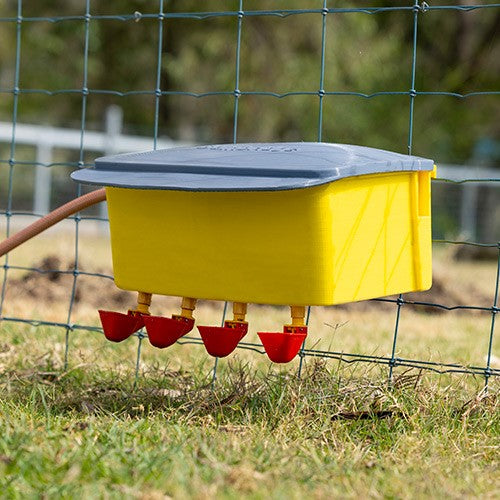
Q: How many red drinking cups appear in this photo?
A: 4